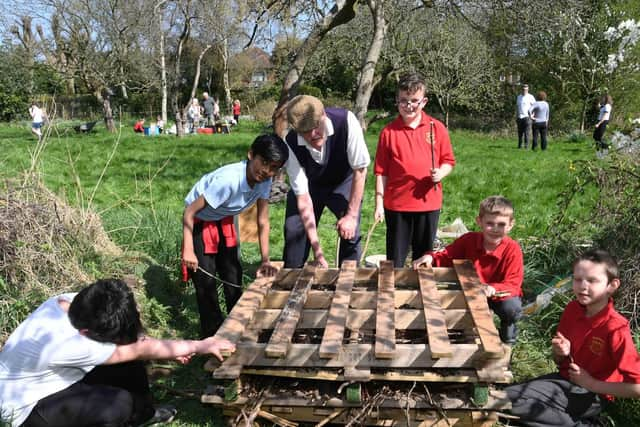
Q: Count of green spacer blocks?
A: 3